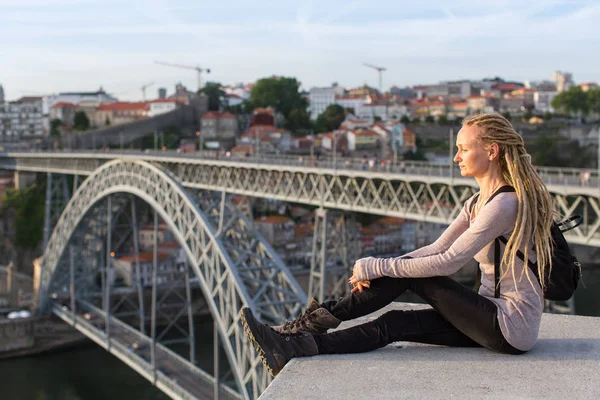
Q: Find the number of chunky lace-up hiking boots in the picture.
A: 2